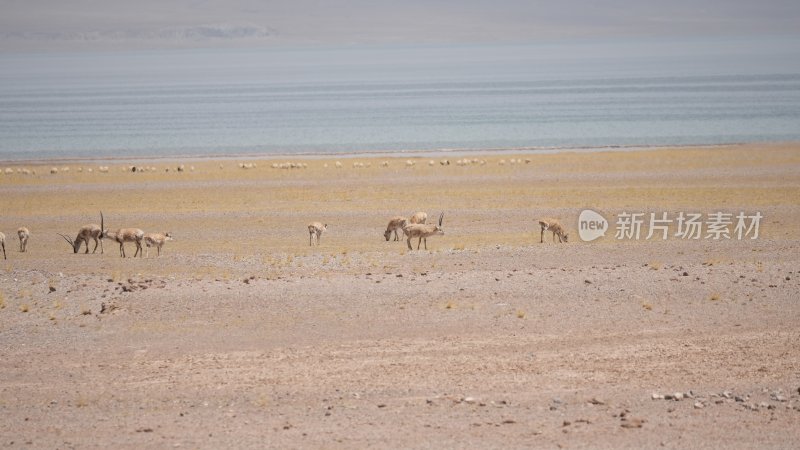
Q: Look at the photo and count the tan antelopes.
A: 10